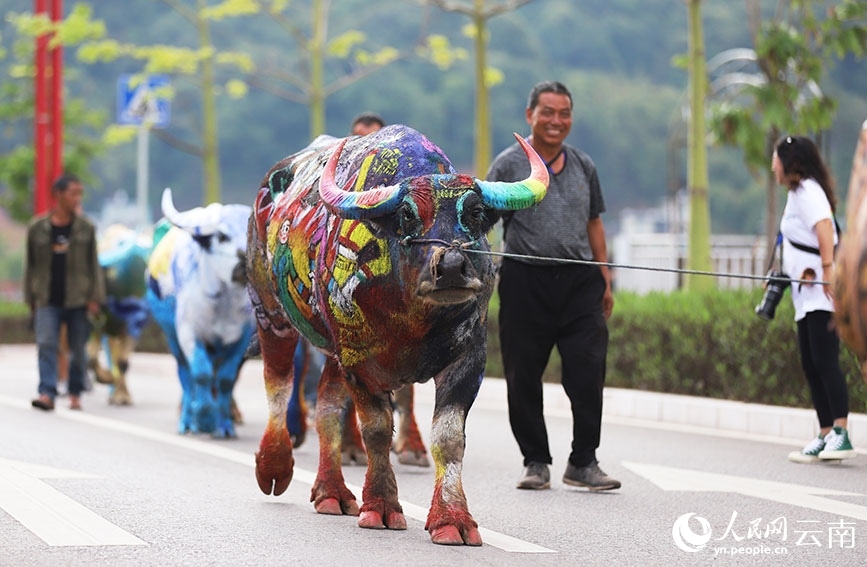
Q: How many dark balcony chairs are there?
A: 0